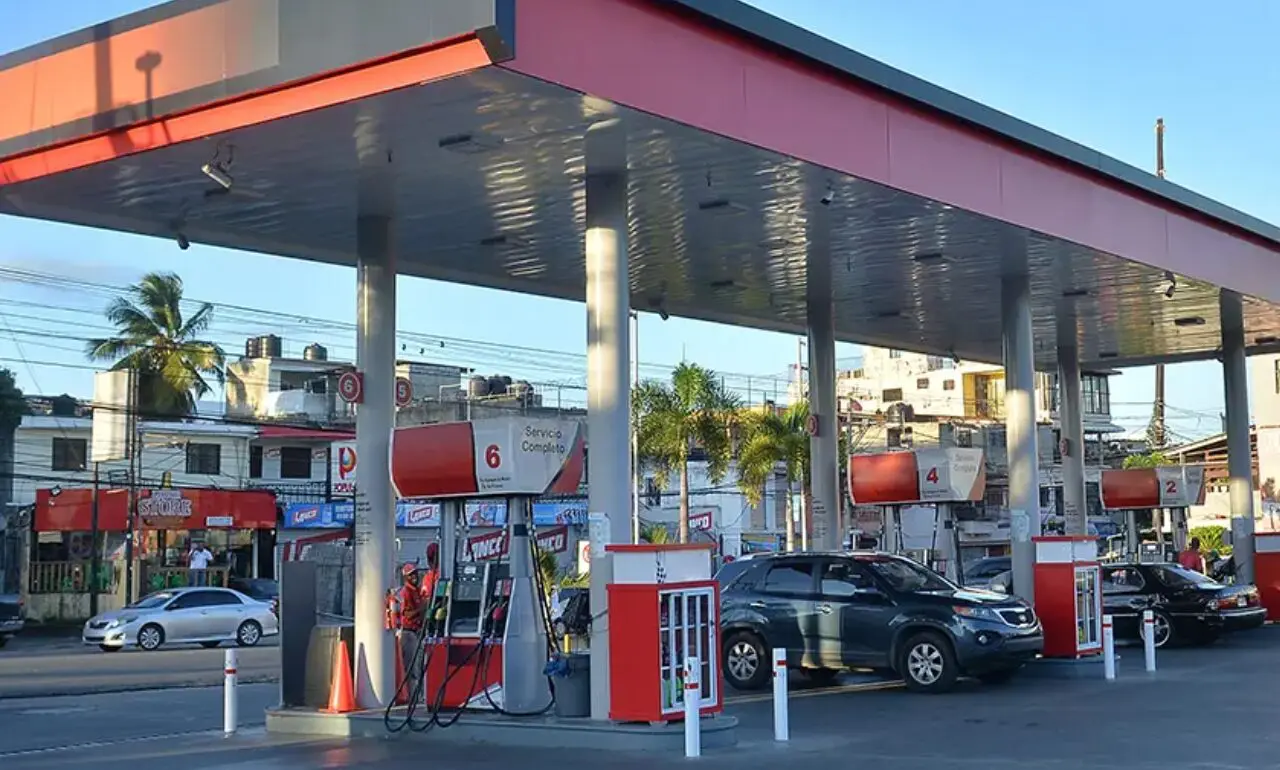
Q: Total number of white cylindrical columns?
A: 6